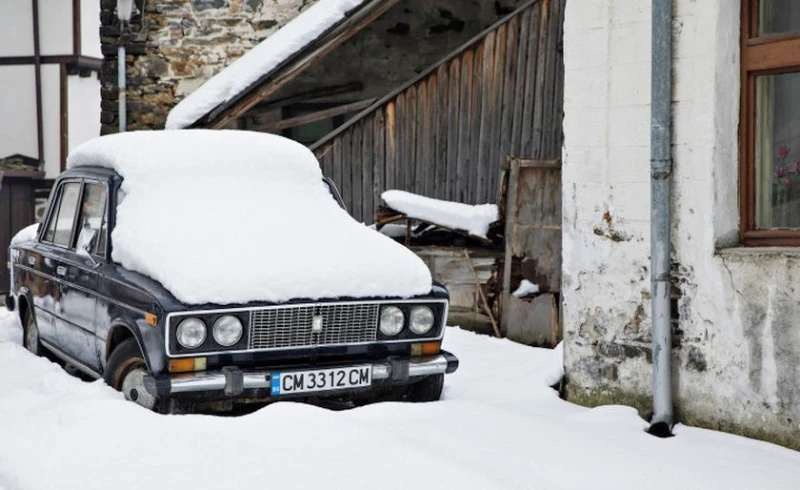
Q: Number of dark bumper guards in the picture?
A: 2